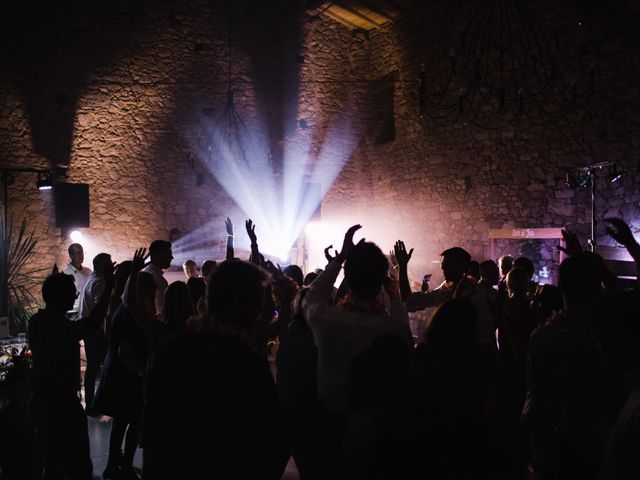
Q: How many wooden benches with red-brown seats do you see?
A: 0